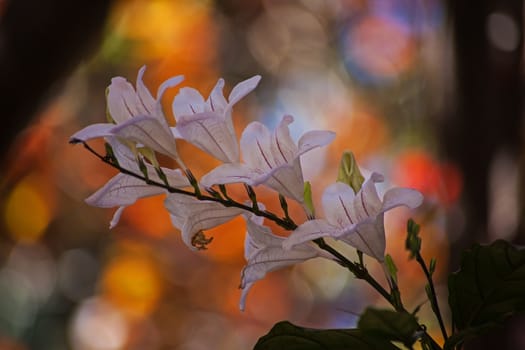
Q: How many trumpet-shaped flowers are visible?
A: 7